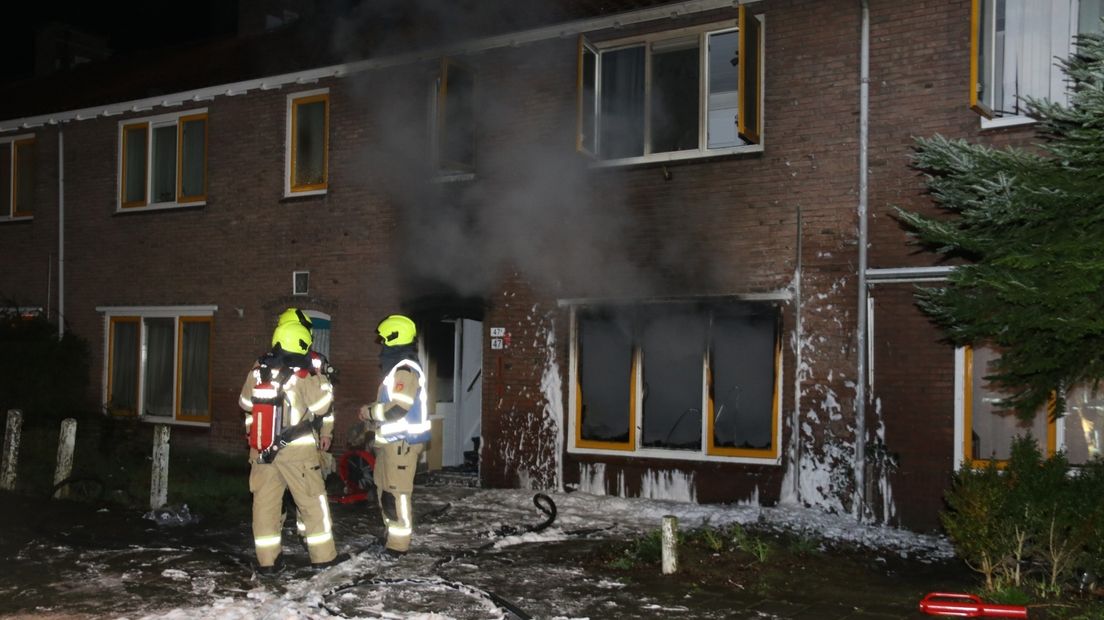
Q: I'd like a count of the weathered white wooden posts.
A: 4